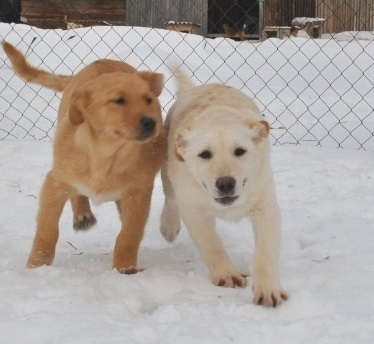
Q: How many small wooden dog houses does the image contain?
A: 3